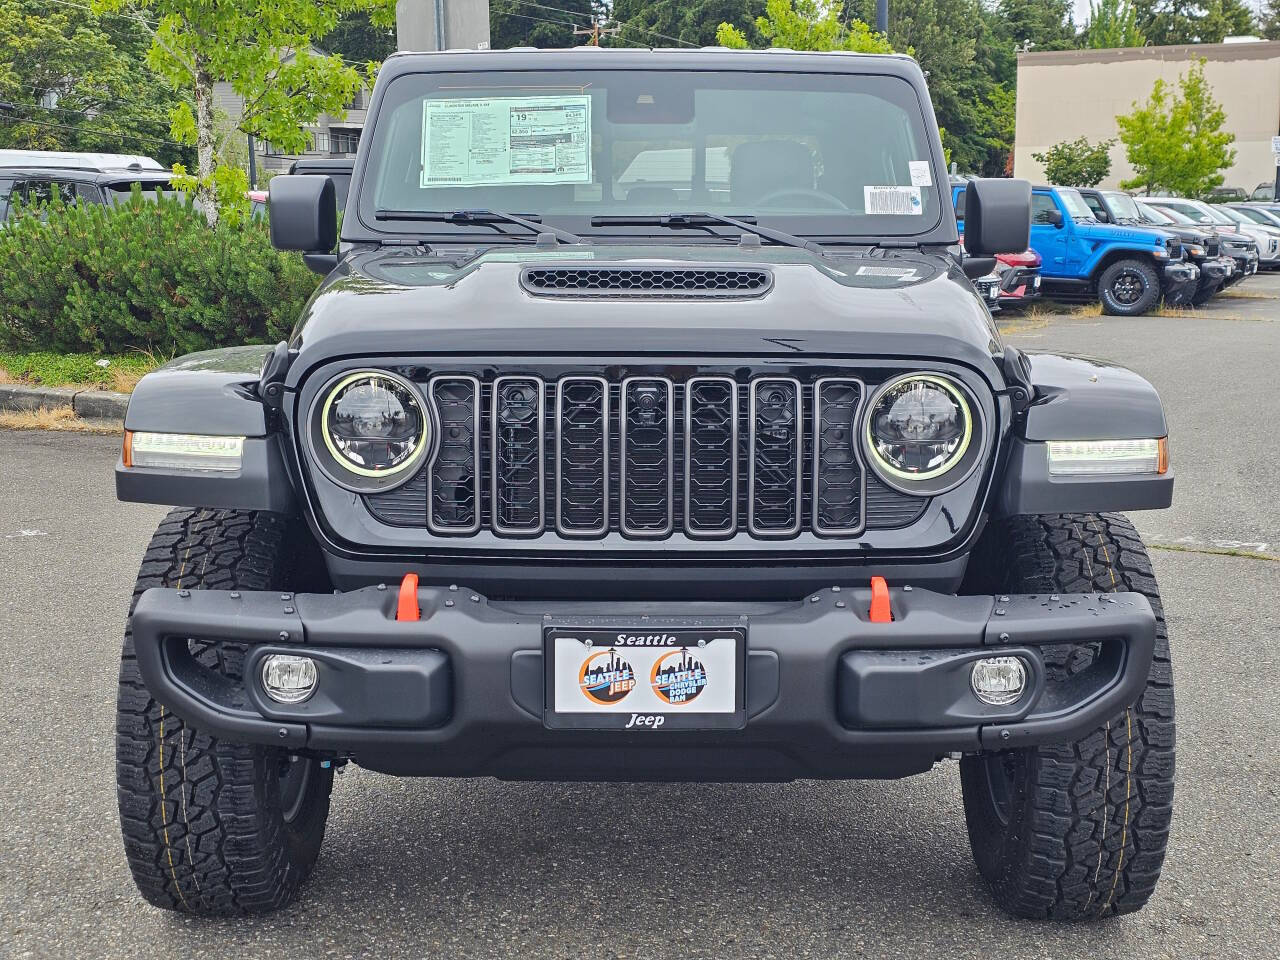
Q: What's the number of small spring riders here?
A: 0